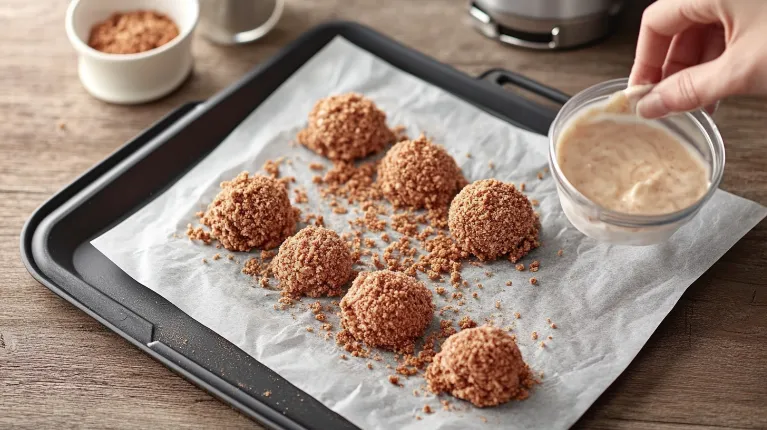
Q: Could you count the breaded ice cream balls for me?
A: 7